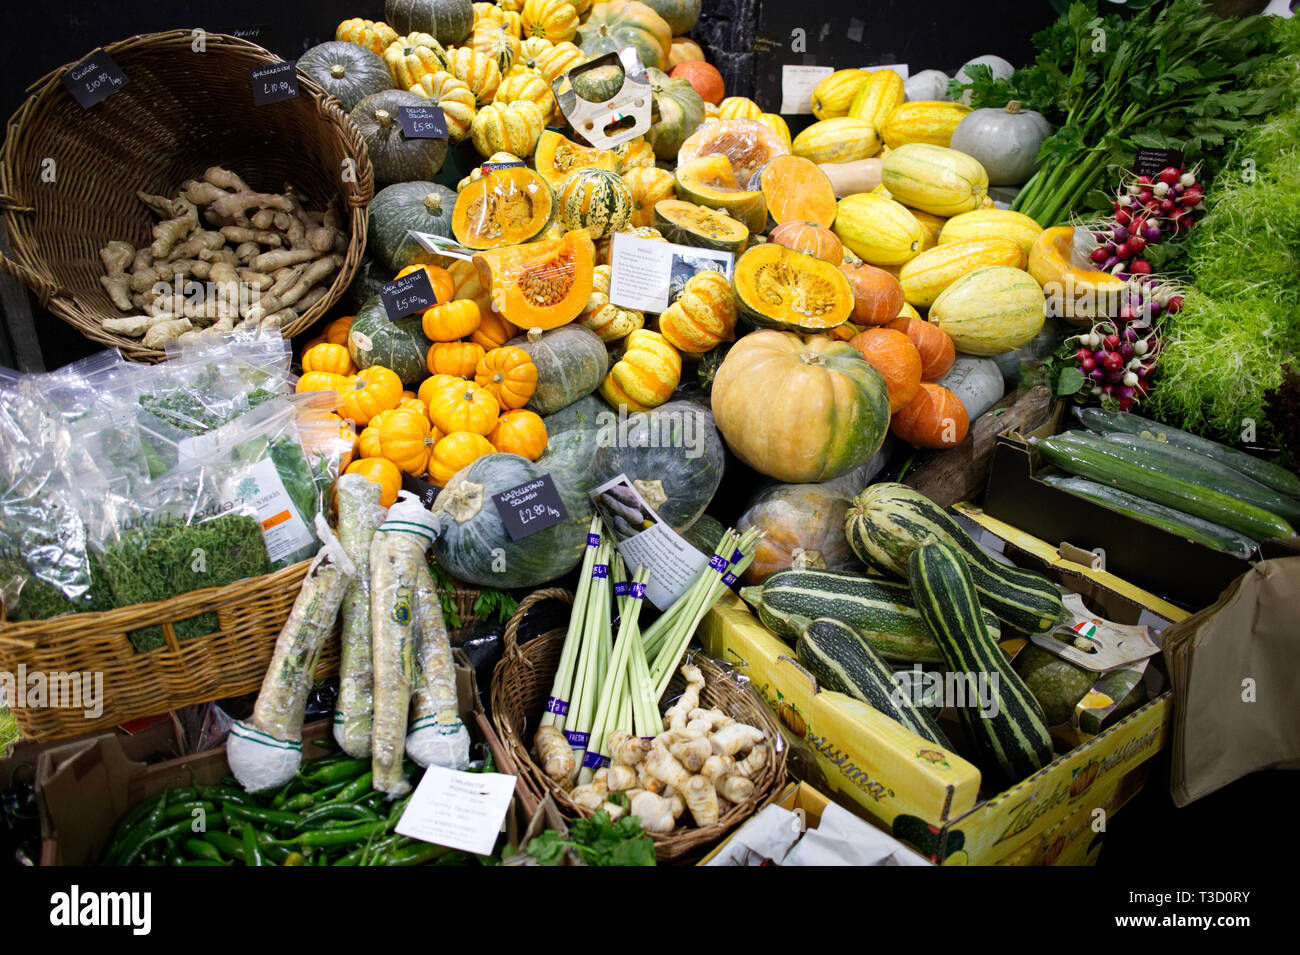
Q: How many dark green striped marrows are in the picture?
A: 4